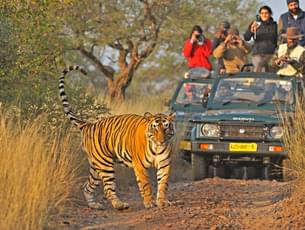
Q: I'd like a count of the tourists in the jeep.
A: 6